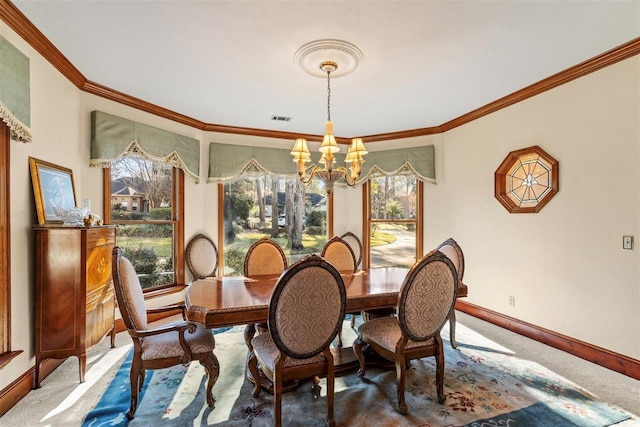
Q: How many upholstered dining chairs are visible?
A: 8